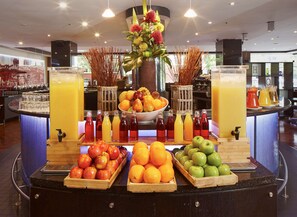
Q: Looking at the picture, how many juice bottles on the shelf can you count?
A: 12